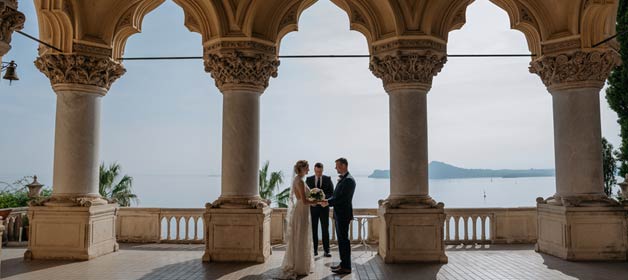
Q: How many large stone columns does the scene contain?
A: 4